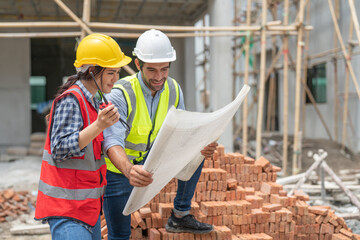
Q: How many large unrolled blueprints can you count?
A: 1